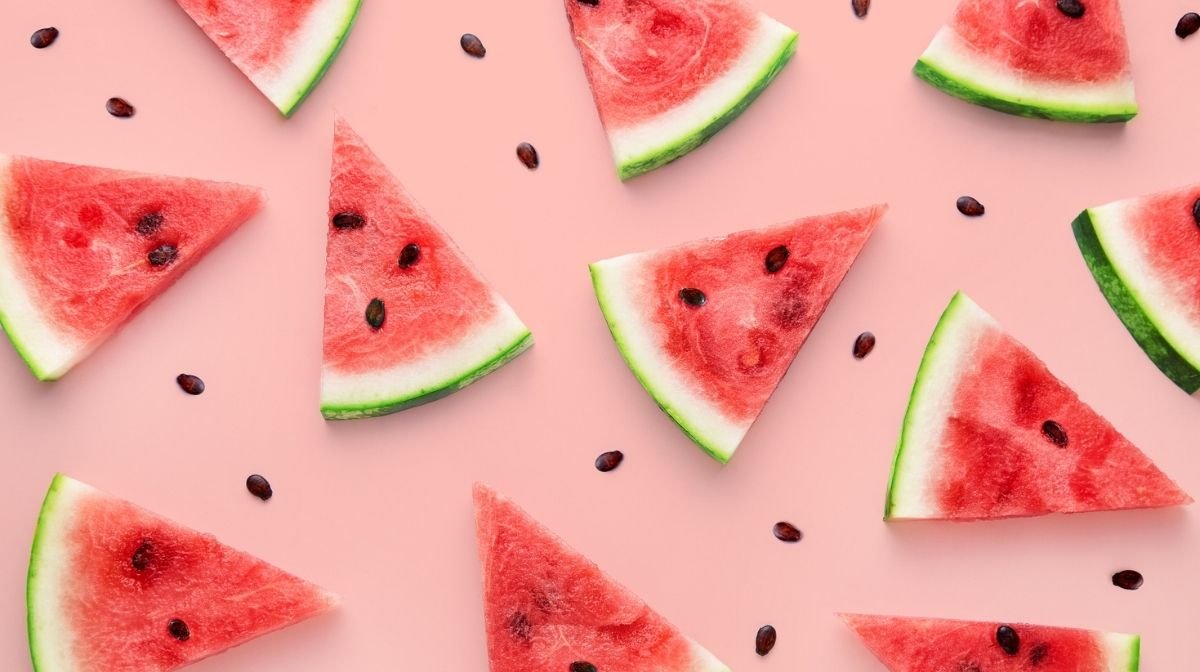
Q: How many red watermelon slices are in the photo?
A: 11